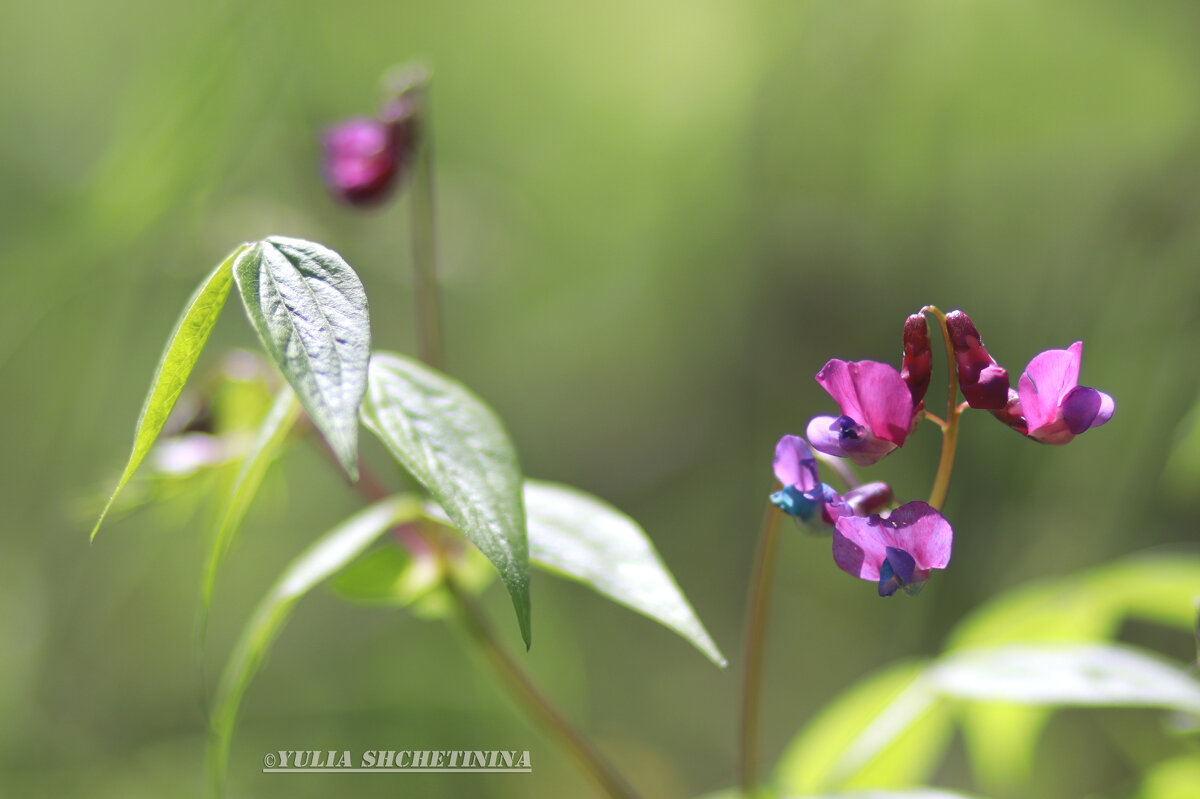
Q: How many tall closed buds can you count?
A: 2